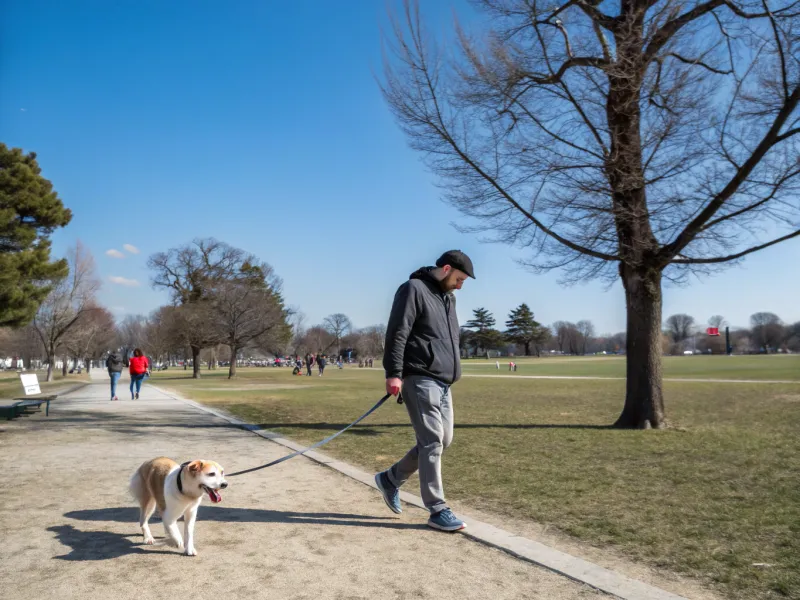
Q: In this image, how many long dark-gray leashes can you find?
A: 1